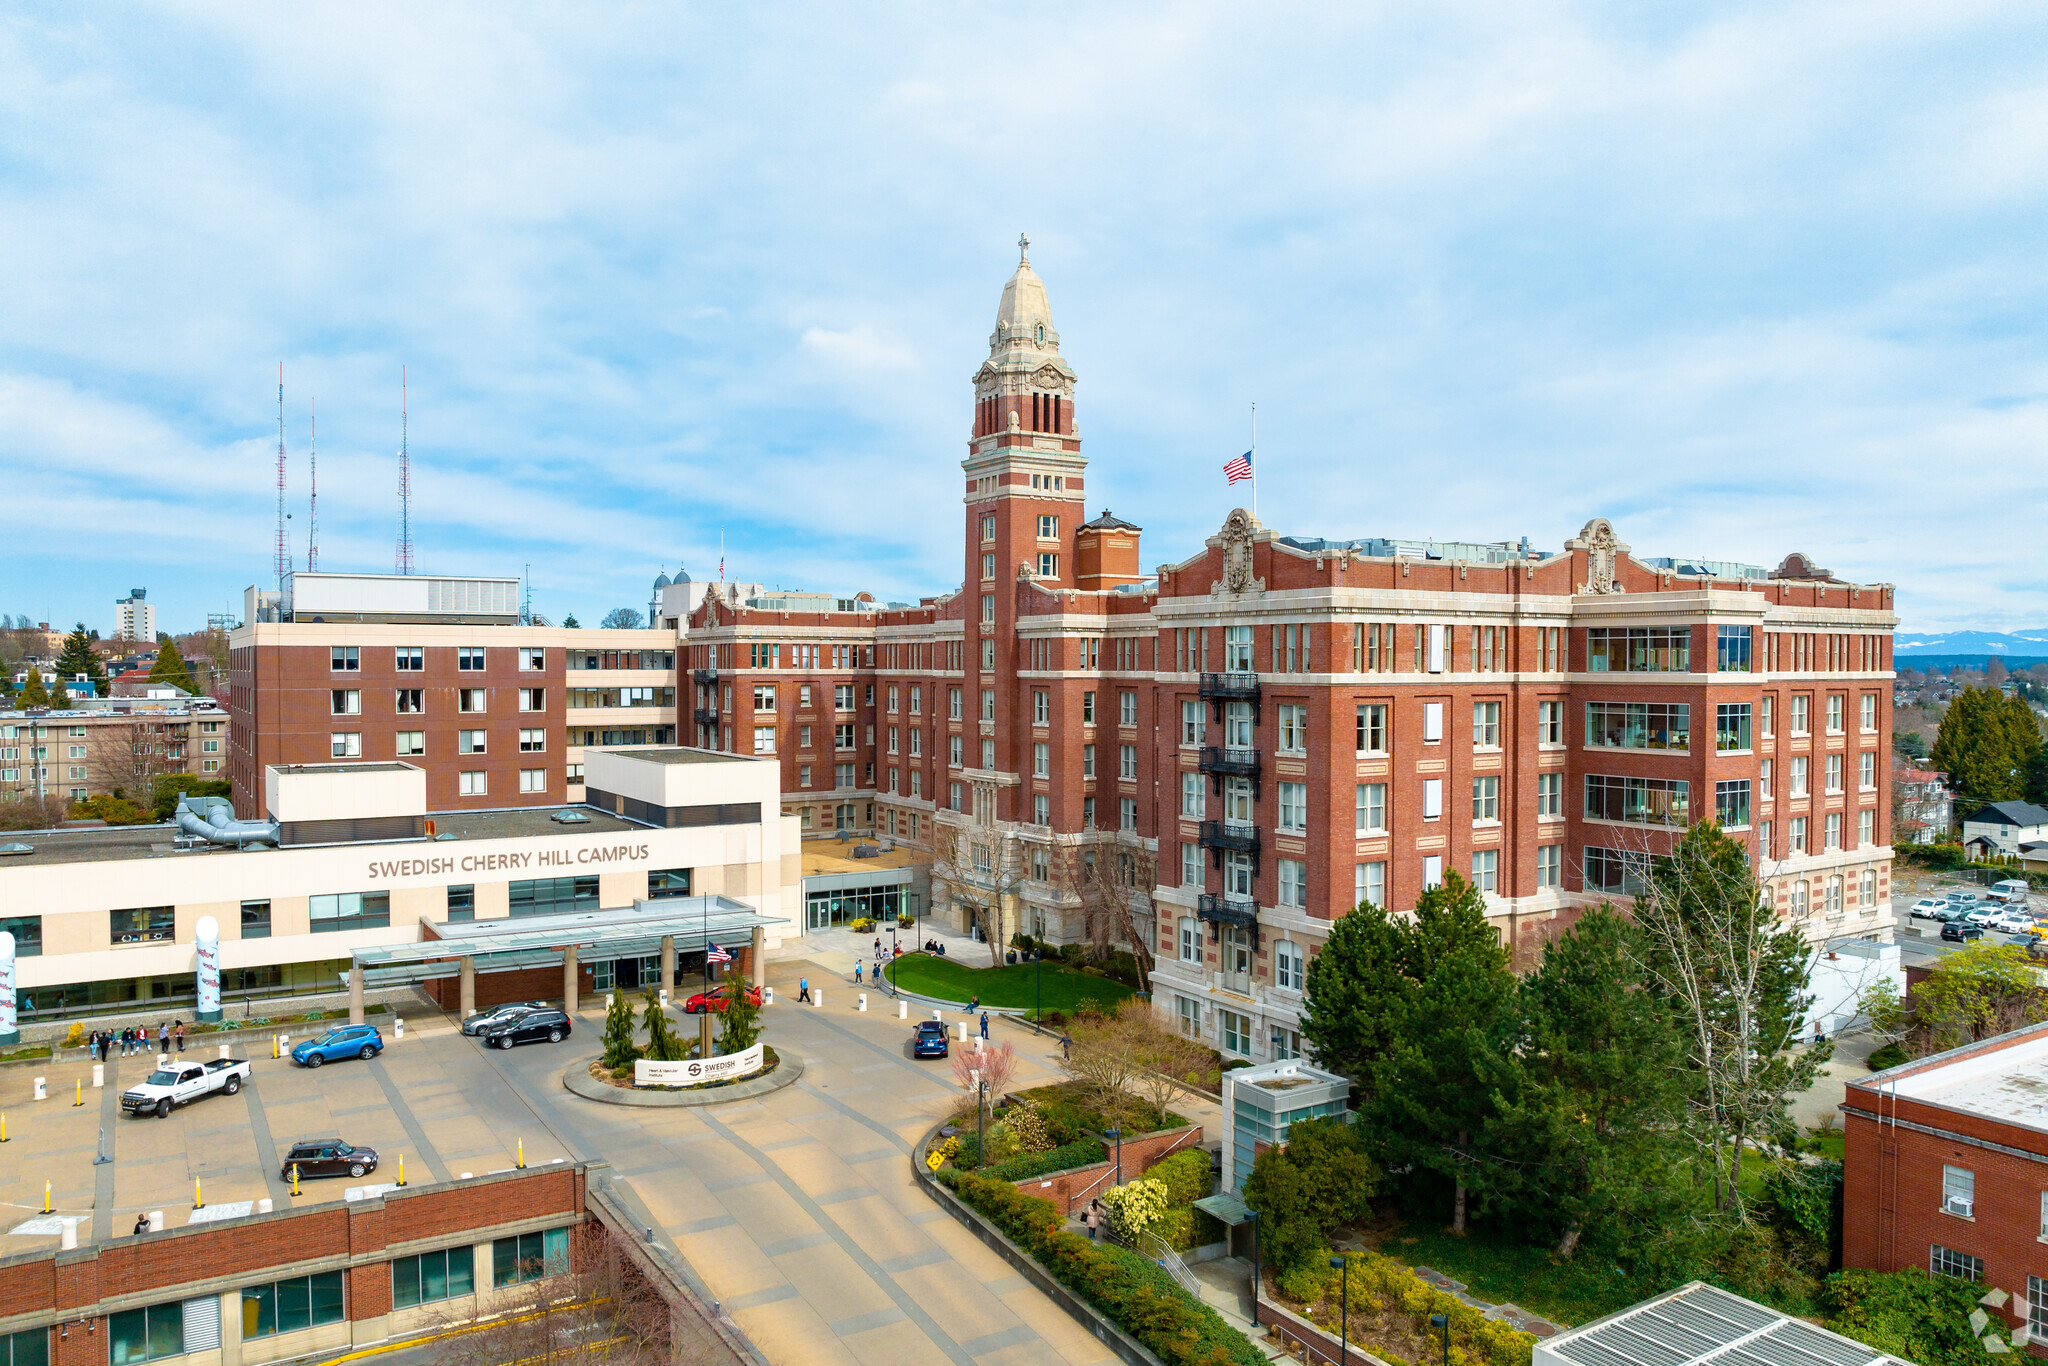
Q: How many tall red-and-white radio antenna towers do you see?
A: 3